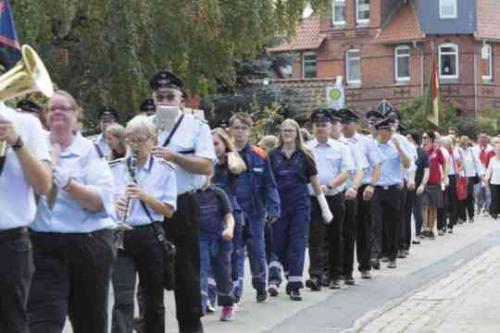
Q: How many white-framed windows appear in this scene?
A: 8